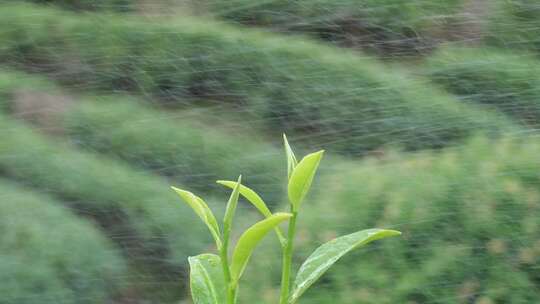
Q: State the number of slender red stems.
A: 0